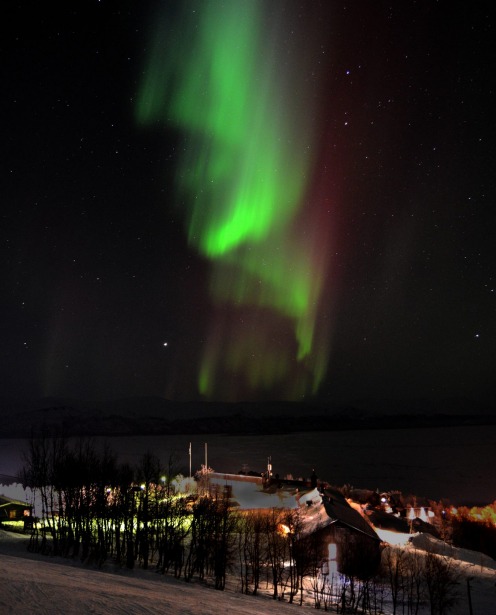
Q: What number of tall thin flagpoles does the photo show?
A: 2